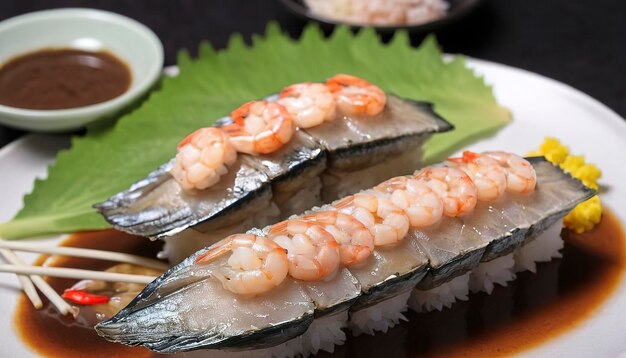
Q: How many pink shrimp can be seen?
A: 12